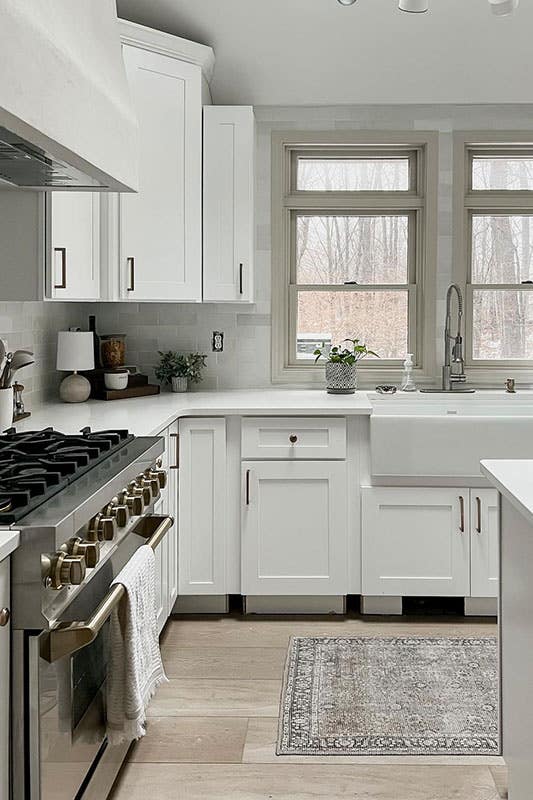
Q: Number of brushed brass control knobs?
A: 8